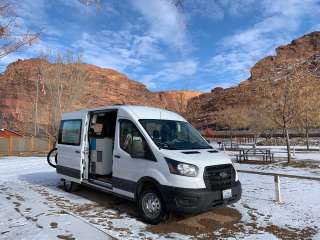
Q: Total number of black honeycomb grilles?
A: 1